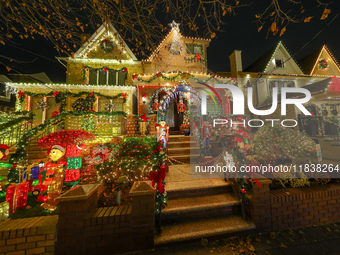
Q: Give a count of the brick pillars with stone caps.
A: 3